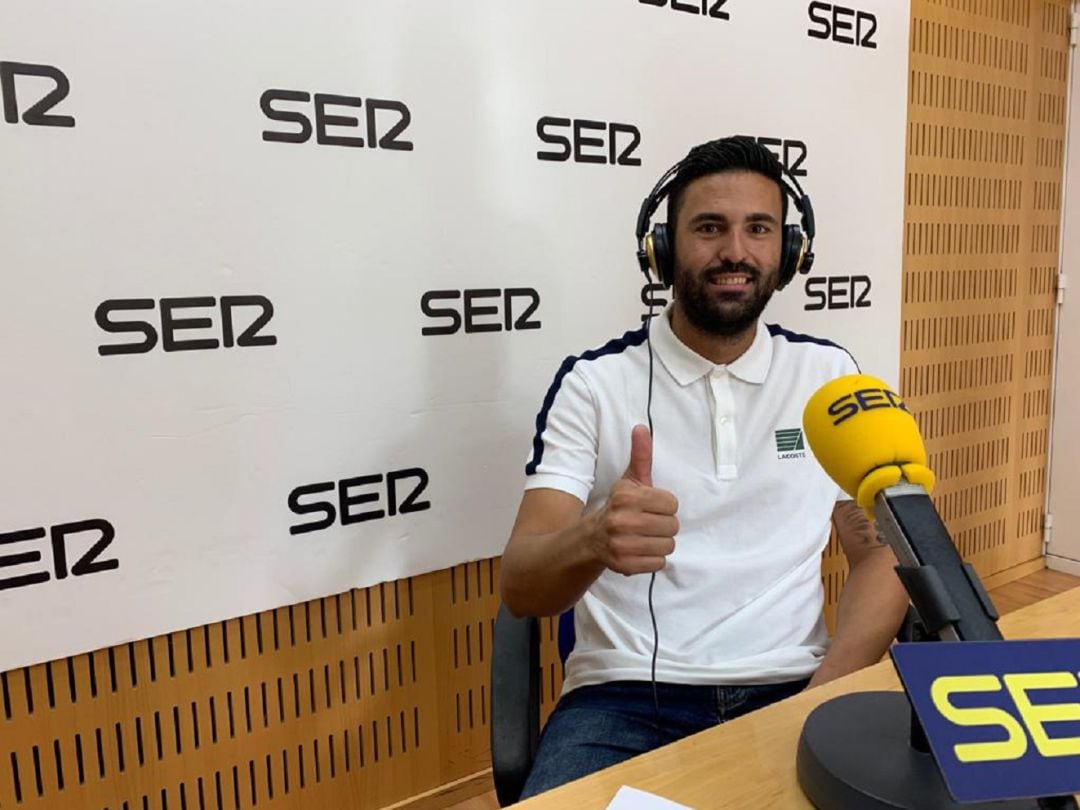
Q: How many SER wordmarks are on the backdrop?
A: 12